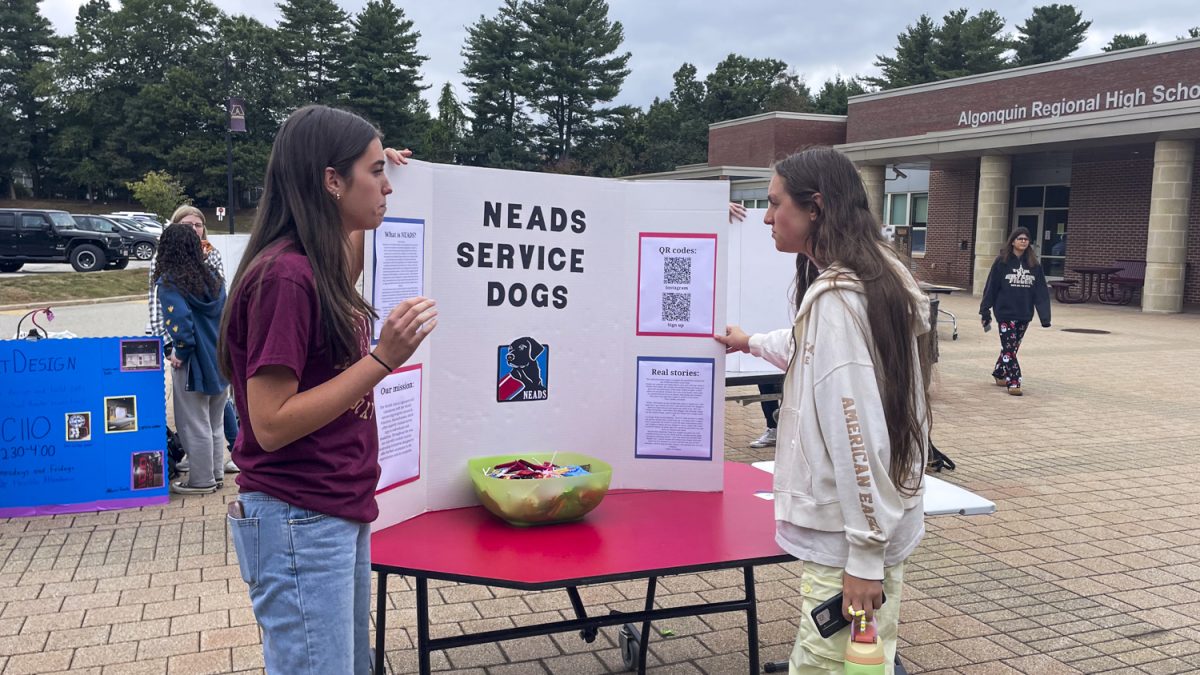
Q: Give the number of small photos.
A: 4